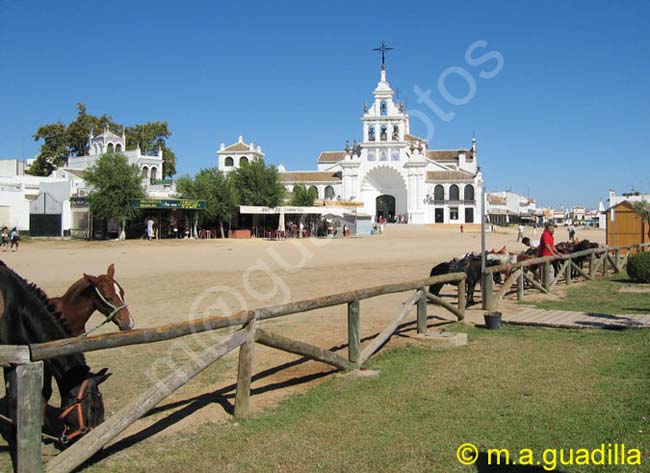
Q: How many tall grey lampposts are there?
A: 1